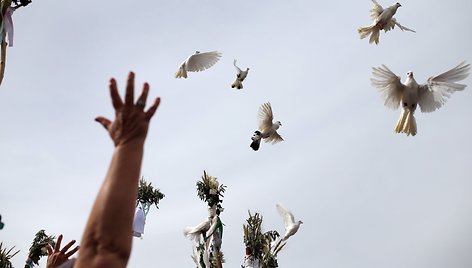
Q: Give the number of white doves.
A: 7